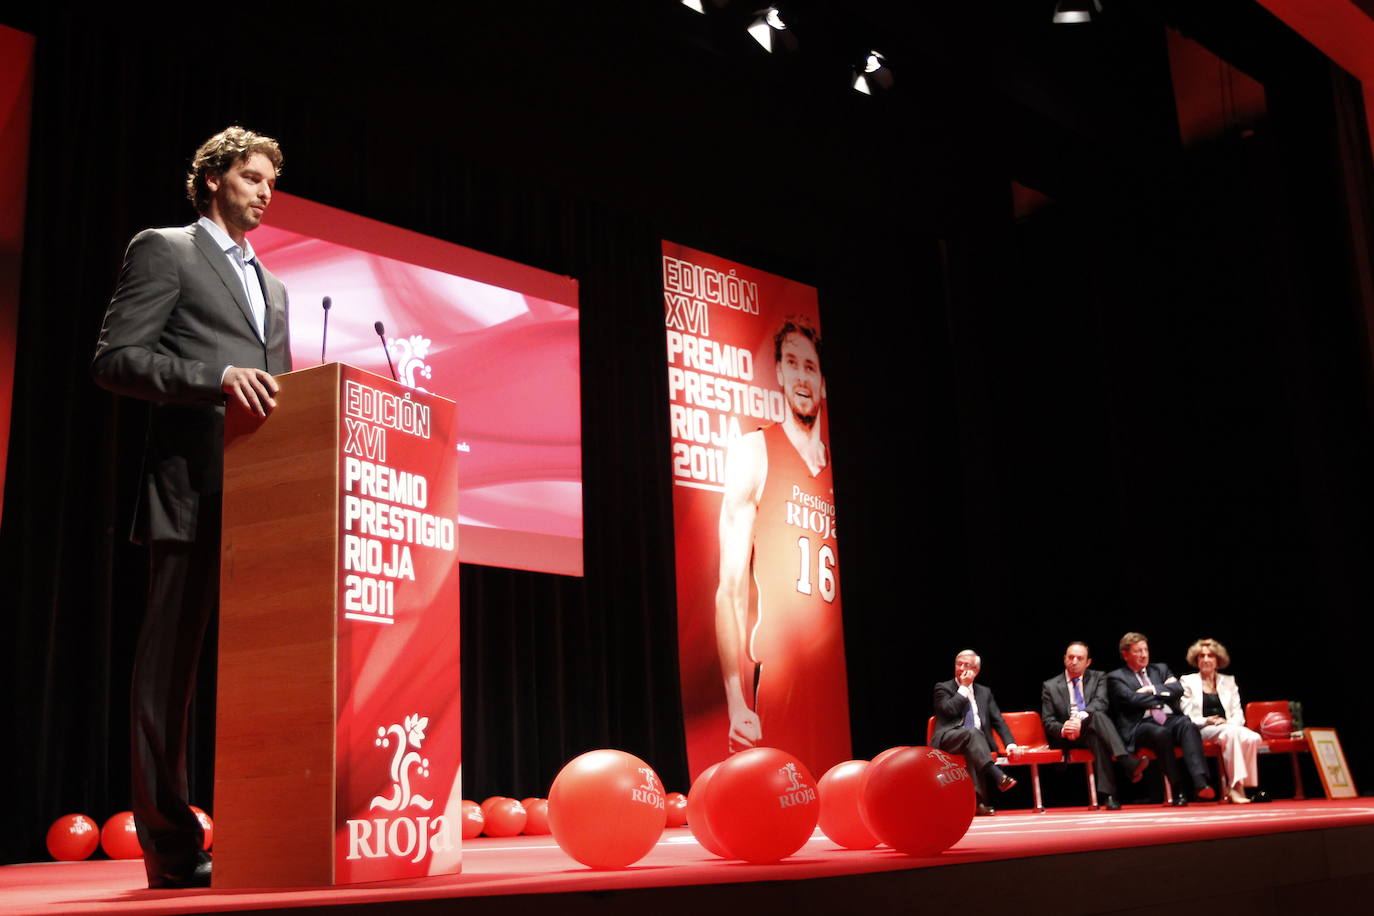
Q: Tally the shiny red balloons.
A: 15